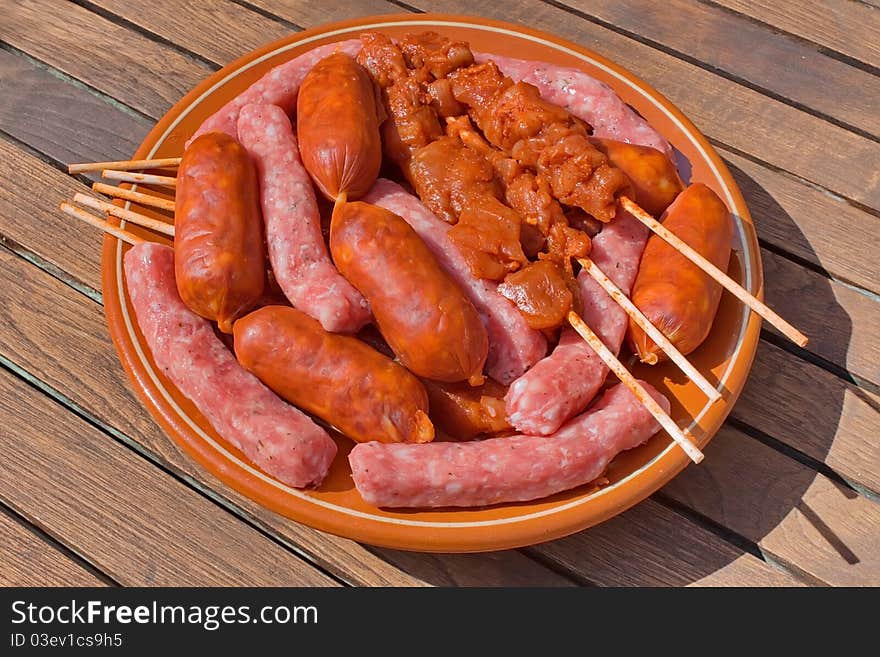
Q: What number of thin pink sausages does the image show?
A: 7